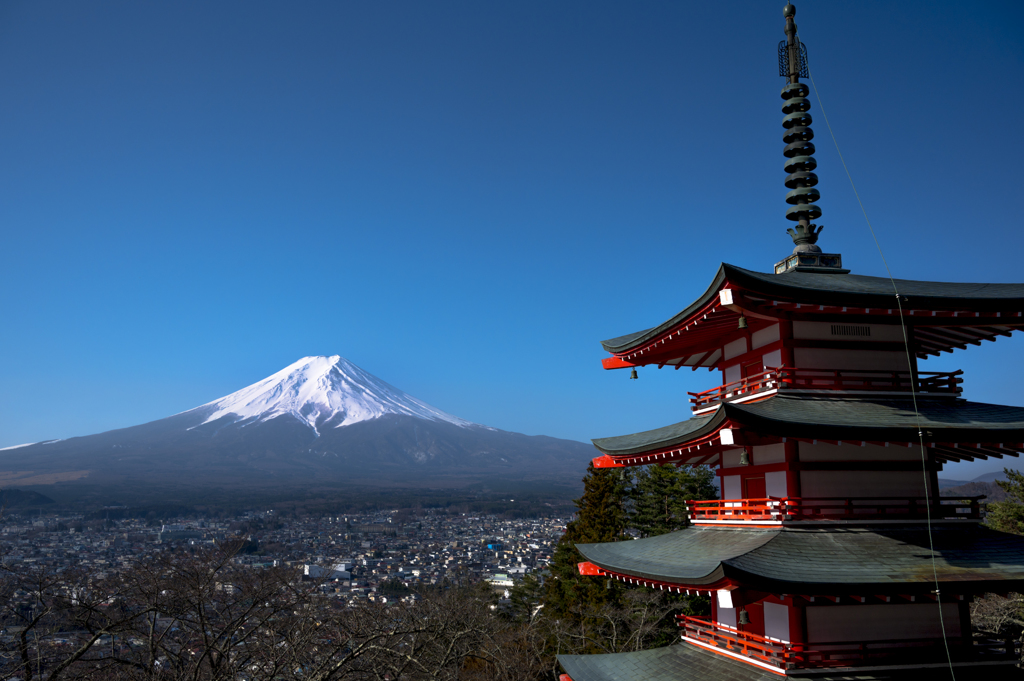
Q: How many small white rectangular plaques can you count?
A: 3